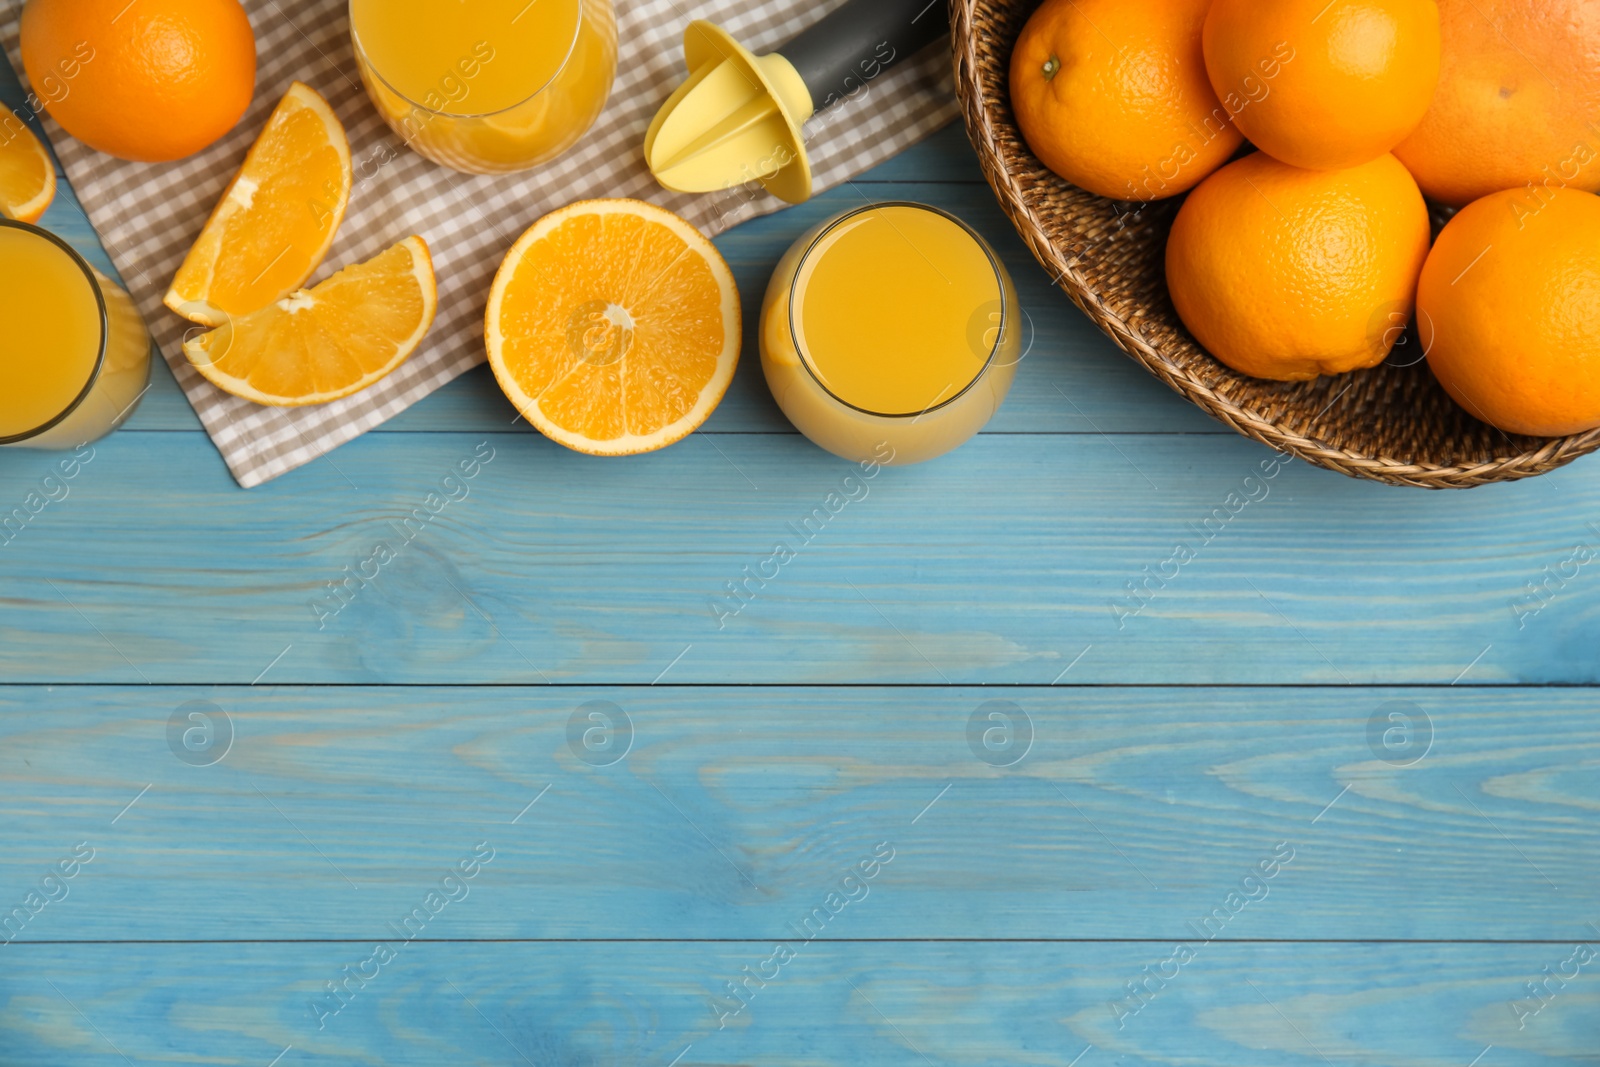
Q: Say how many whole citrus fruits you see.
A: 6